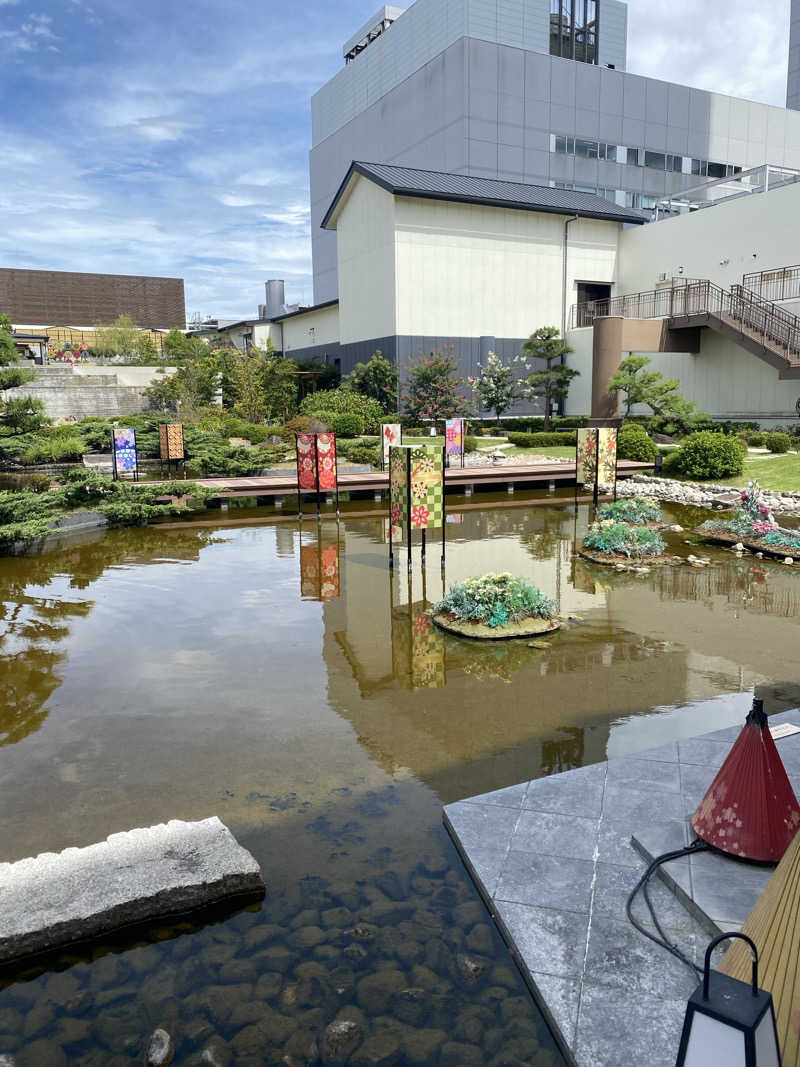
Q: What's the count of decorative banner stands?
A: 7